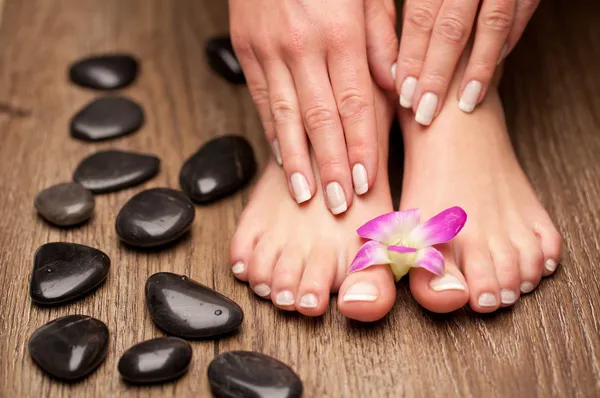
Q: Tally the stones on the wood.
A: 12